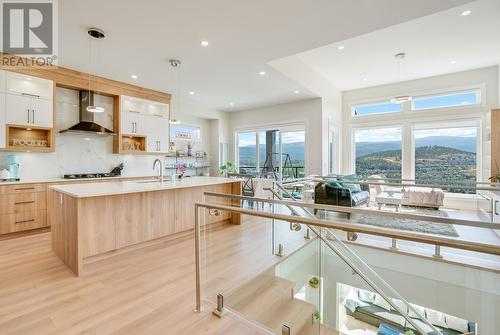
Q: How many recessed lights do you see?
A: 10